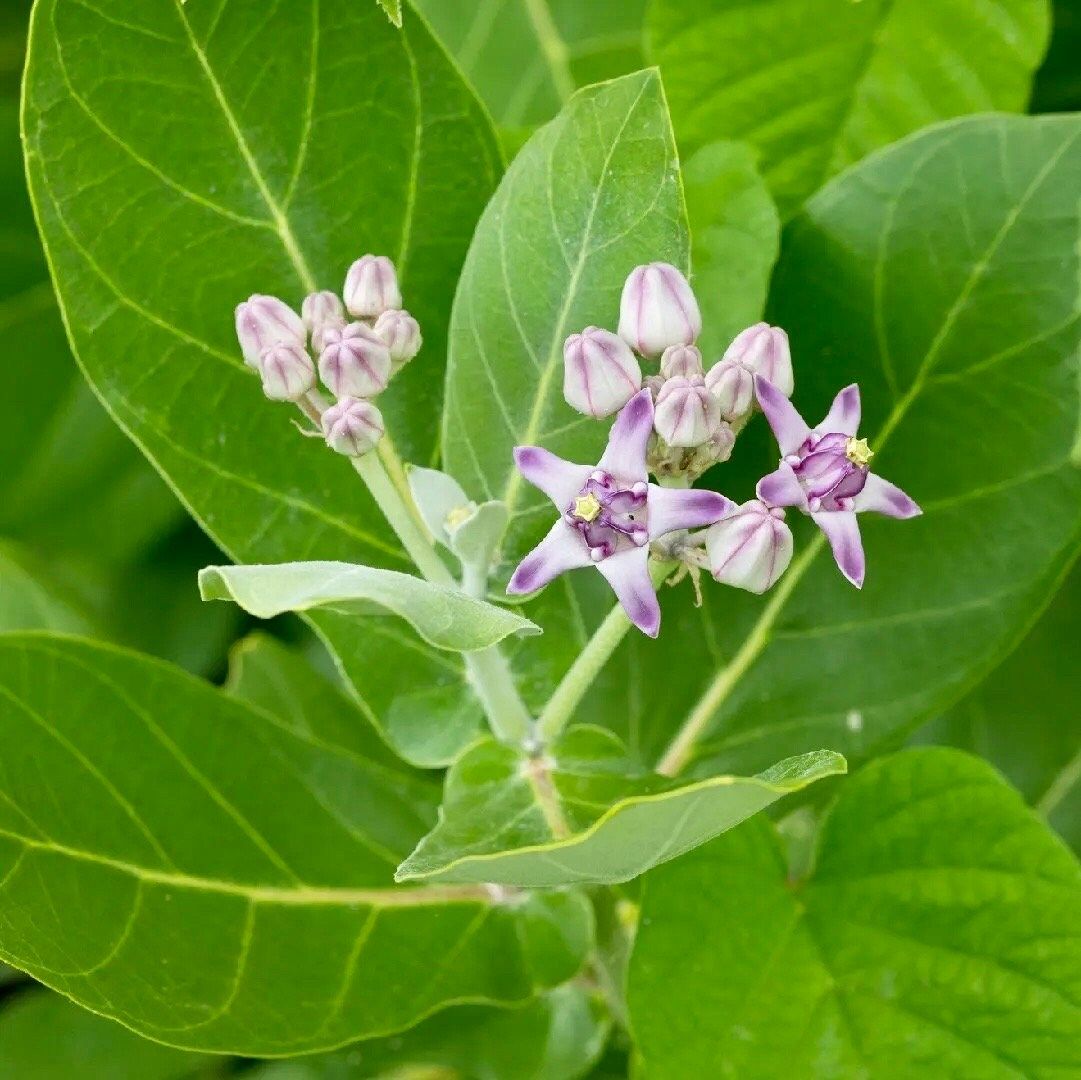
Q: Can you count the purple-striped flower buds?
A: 14